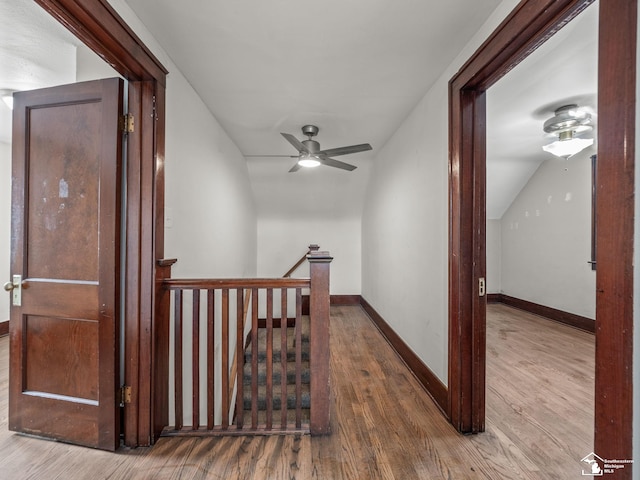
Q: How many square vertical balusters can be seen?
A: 9